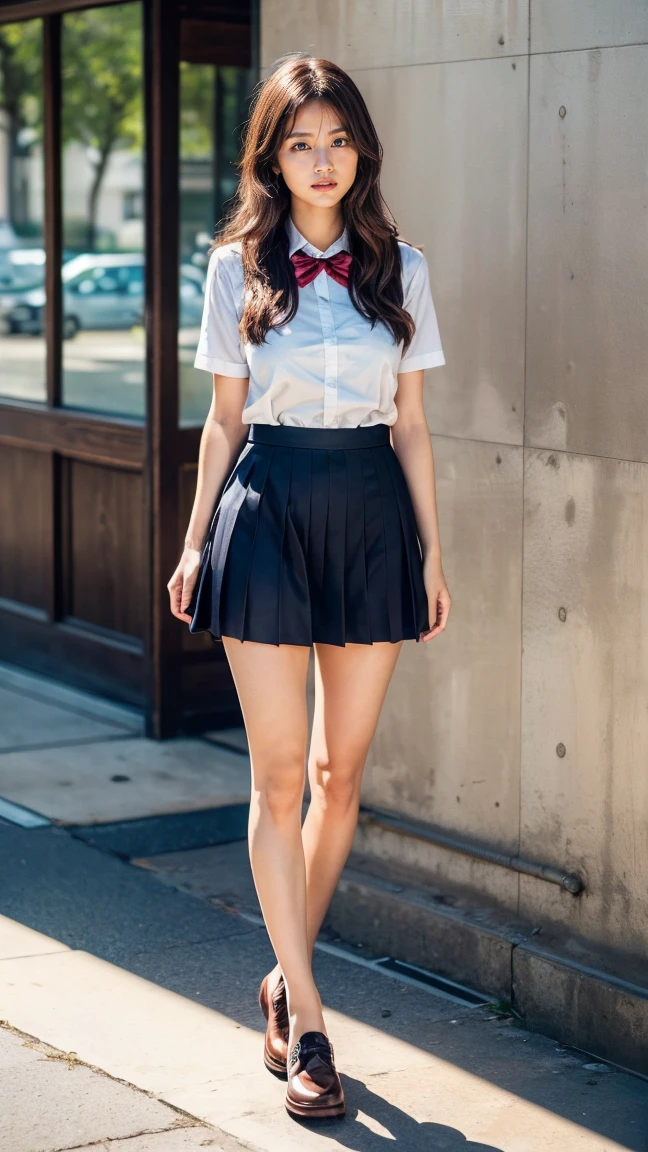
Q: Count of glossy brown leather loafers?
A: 2